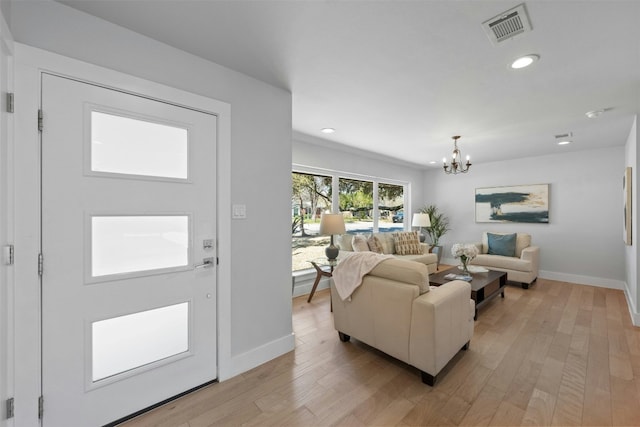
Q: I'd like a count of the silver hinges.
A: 6